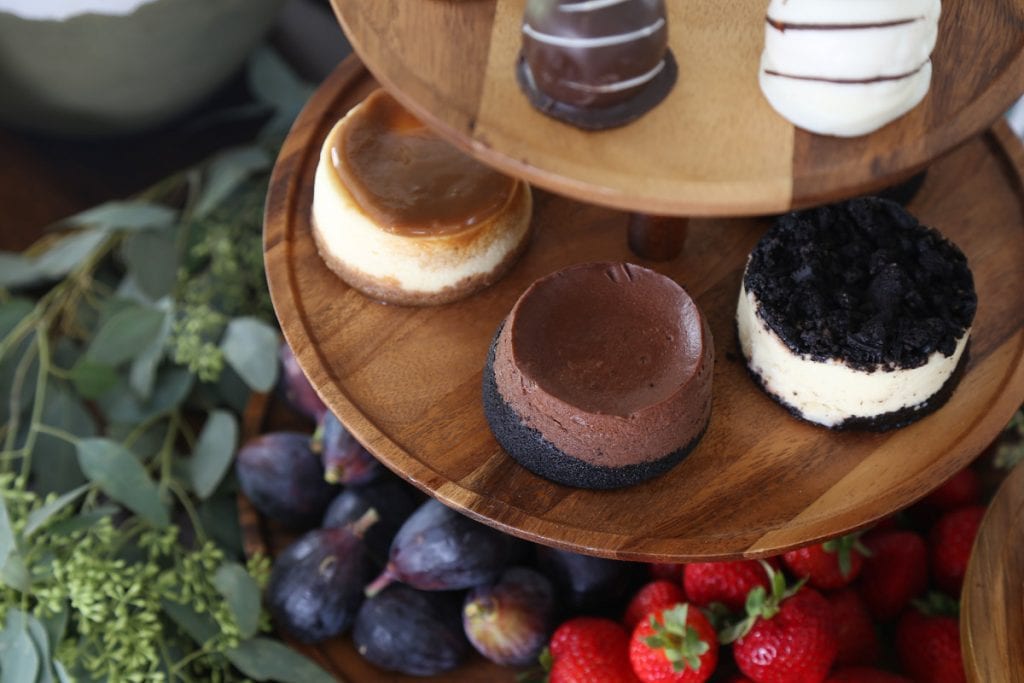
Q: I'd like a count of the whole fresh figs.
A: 9